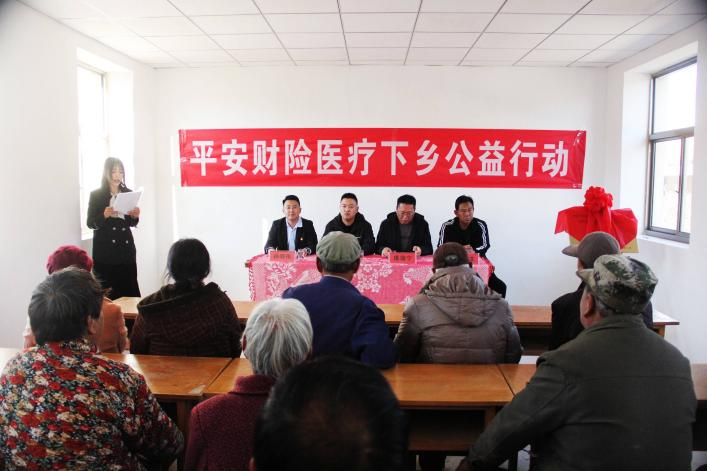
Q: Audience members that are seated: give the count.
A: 9